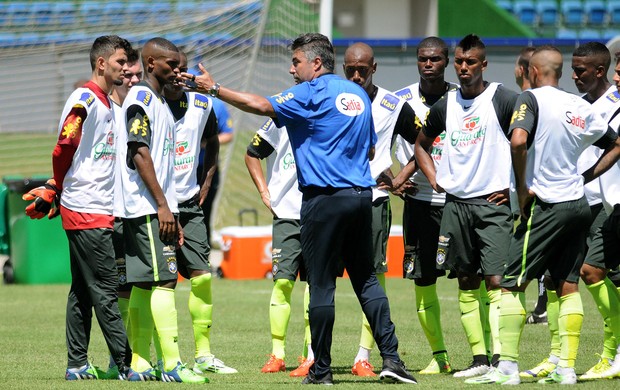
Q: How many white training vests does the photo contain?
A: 11